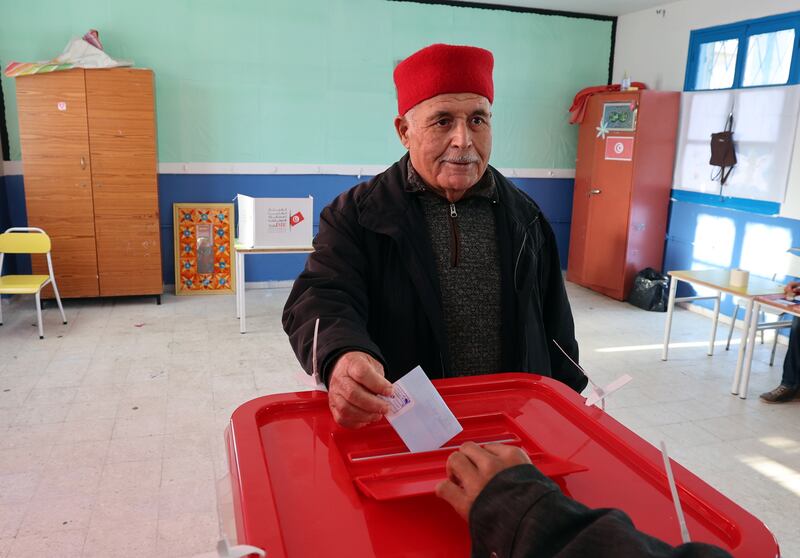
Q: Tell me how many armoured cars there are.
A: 0